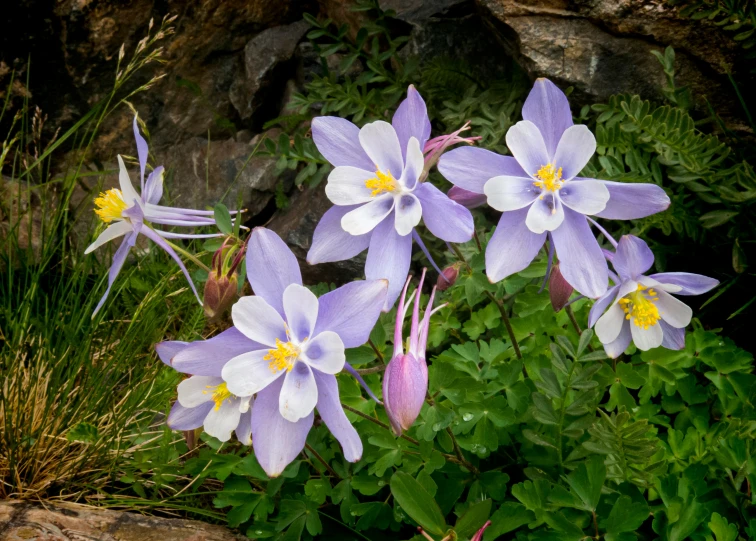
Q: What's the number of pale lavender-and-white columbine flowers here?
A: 6